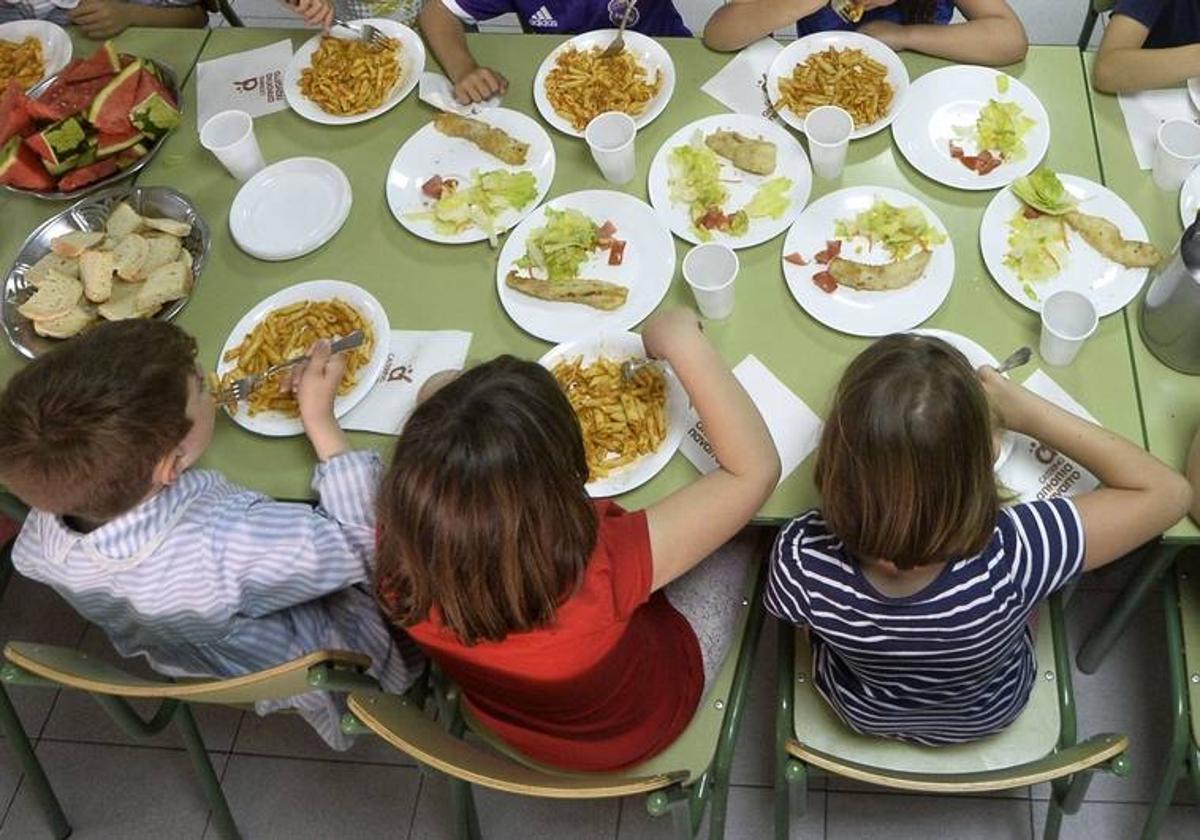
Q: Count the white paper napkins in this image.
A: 7